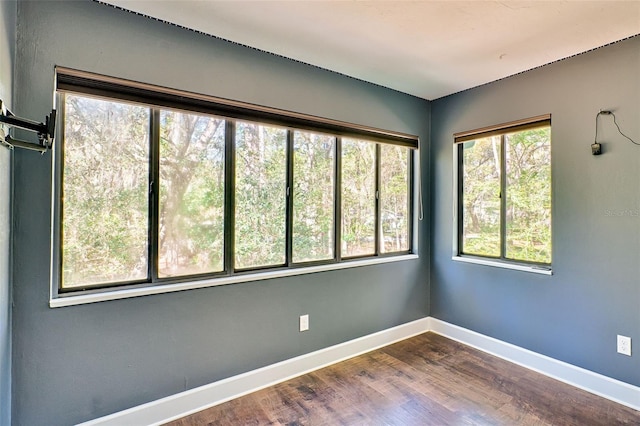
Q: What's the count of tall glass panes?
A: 8